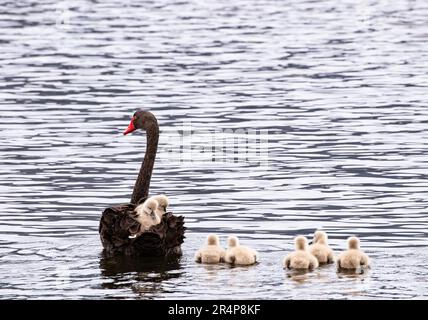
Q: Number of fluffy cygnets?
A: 7